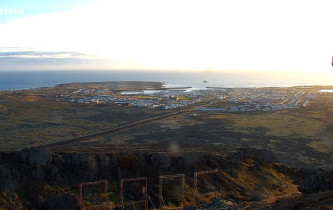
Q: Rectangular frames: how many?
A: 4